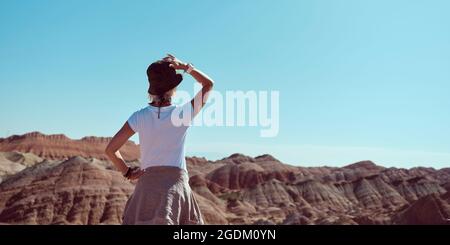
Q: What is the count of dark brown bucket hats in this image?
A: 1